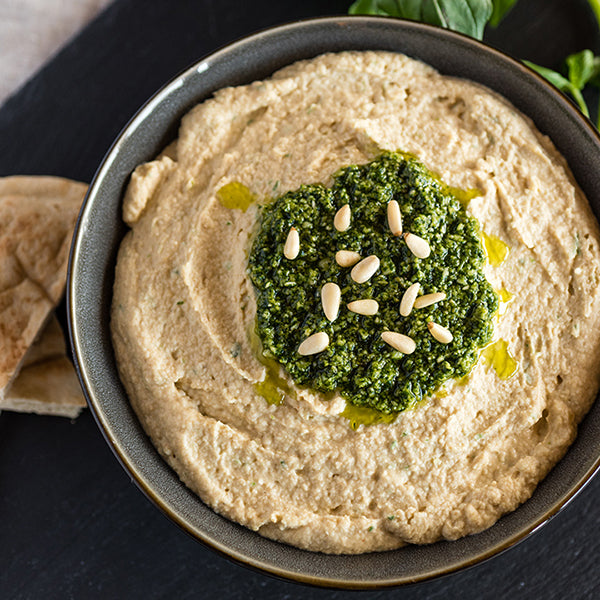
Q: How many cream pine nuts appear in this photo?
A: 13